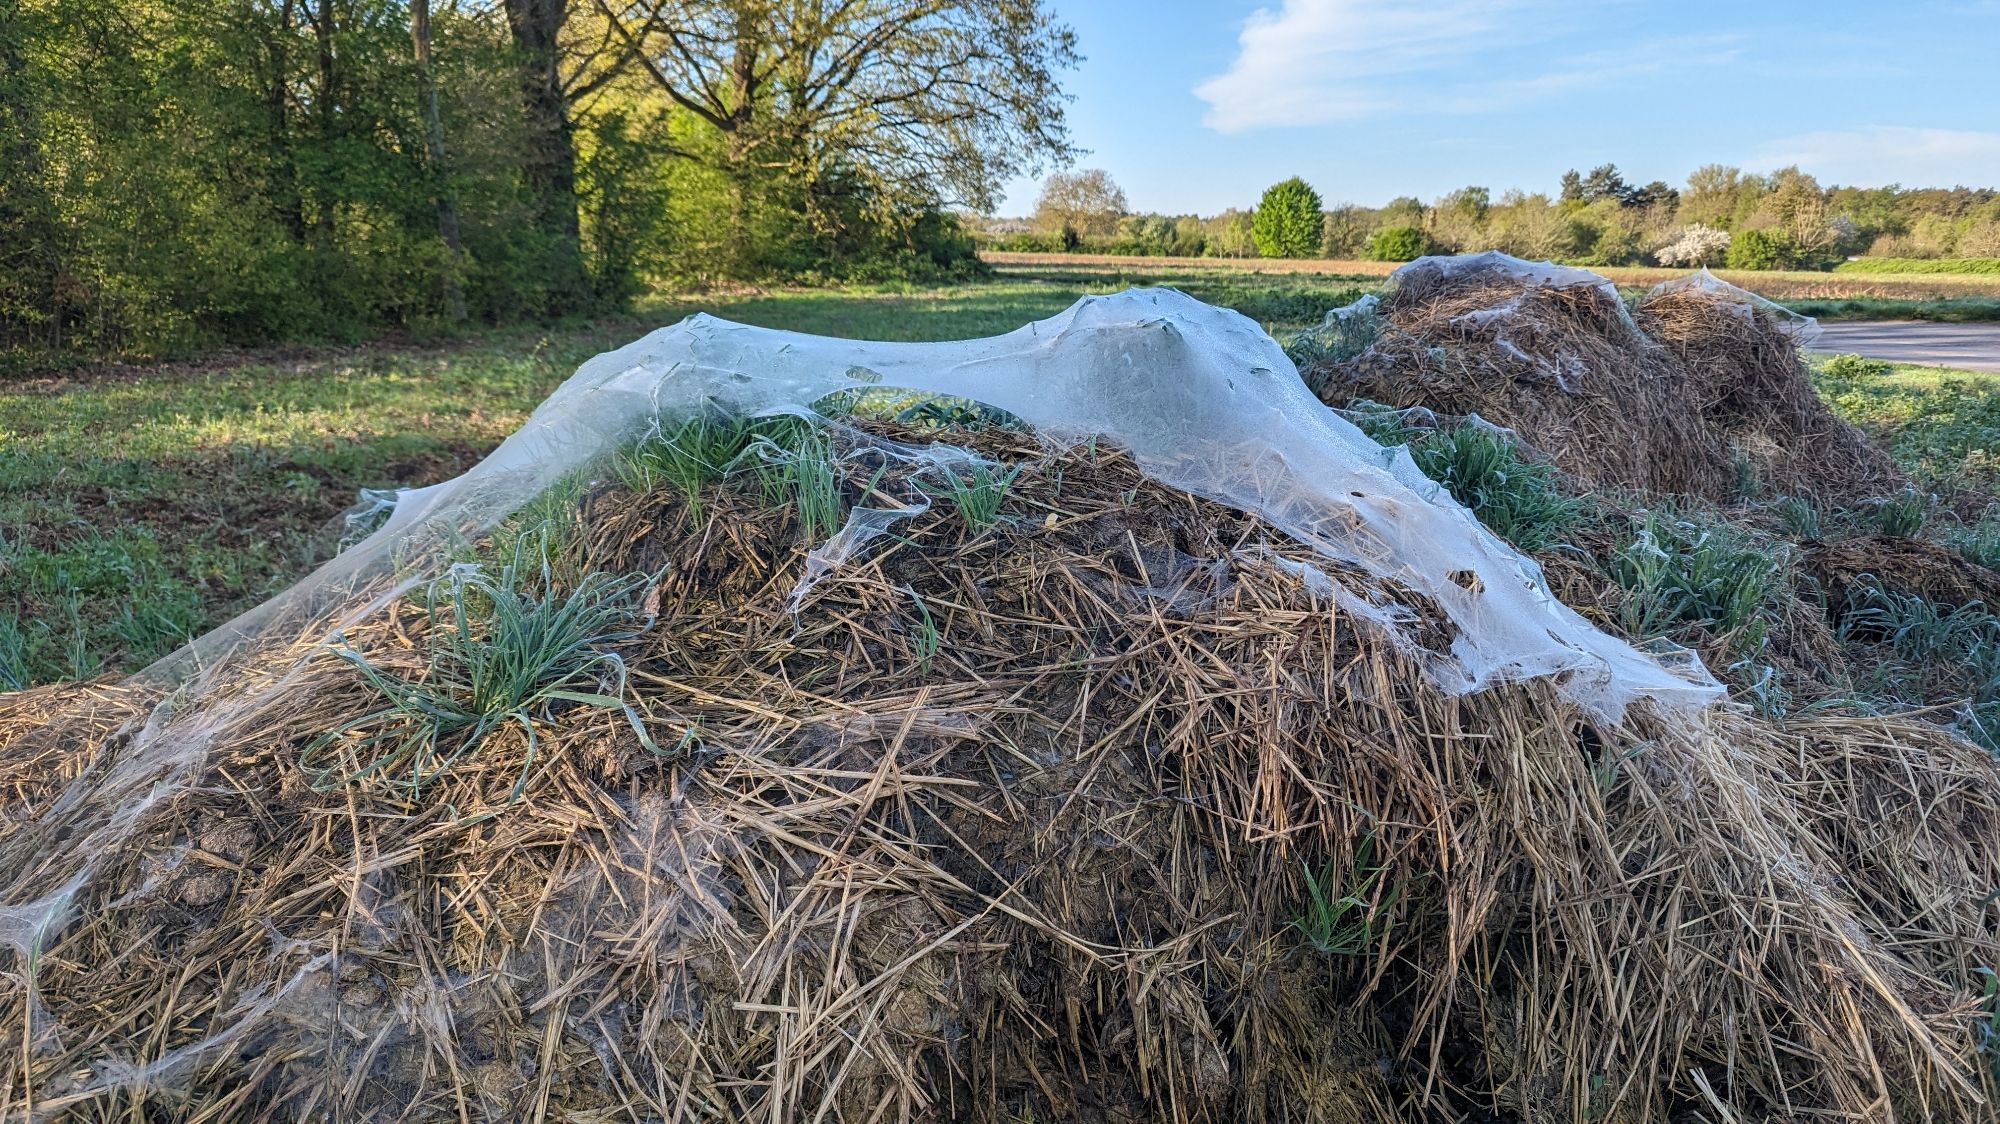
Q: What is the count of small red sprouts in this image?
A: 0